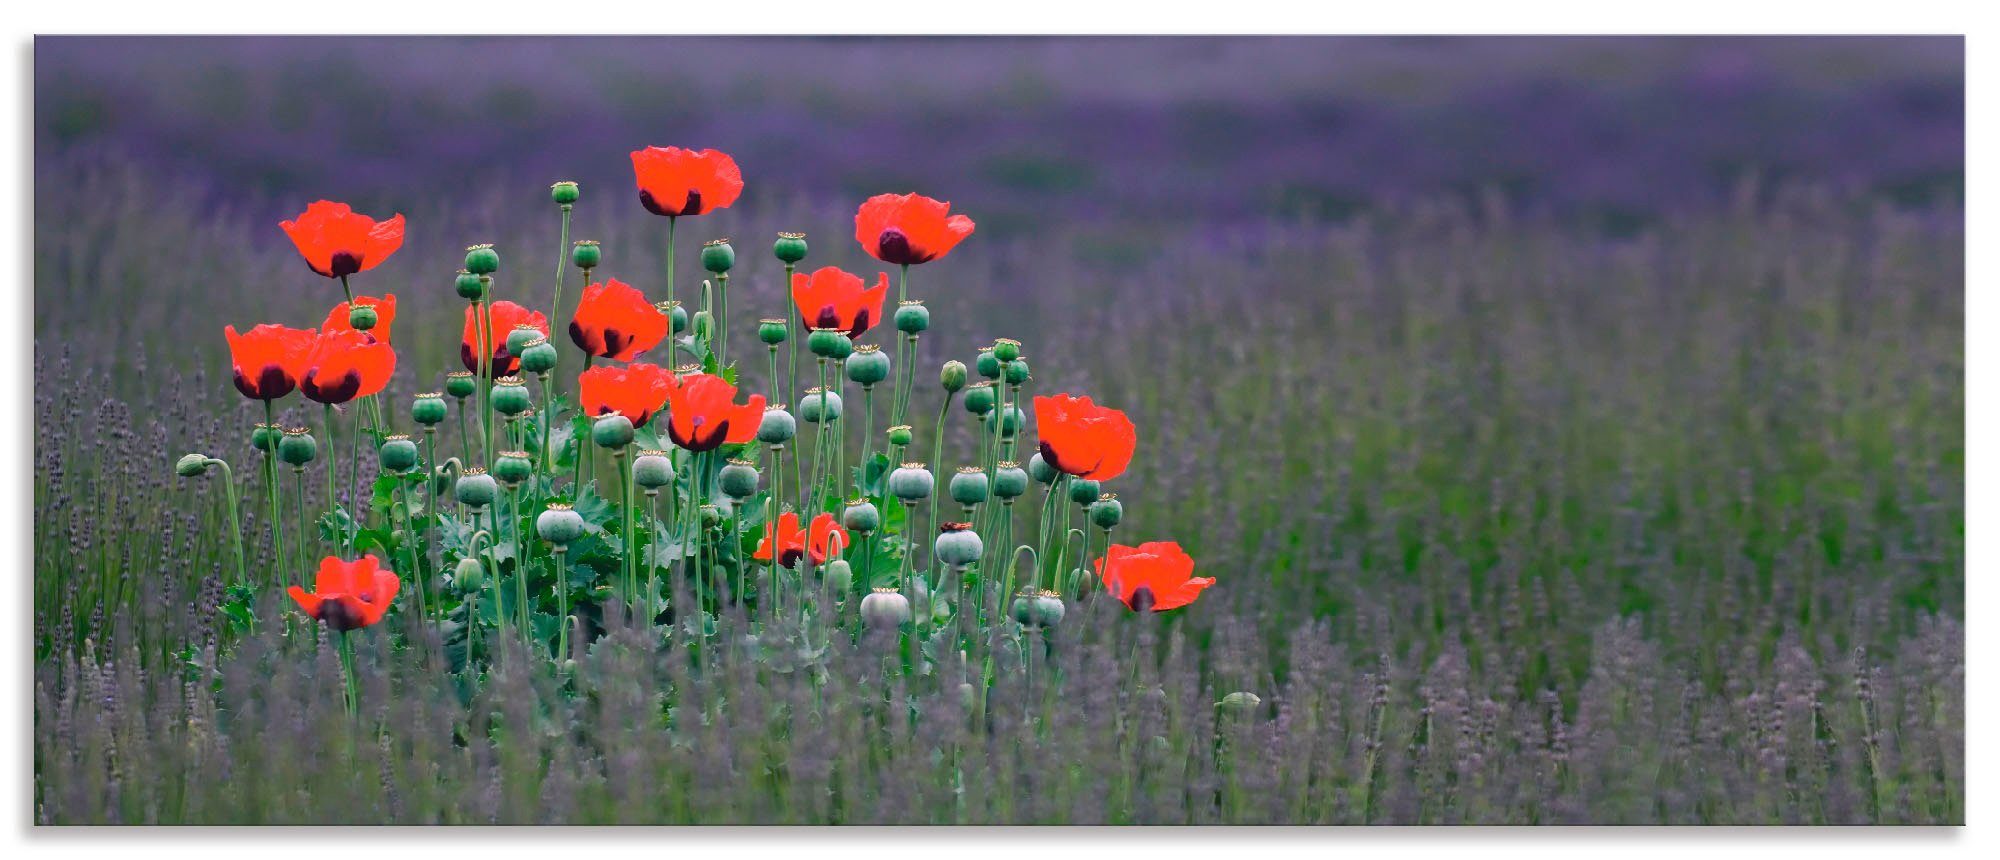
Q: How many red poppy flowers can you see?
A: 15